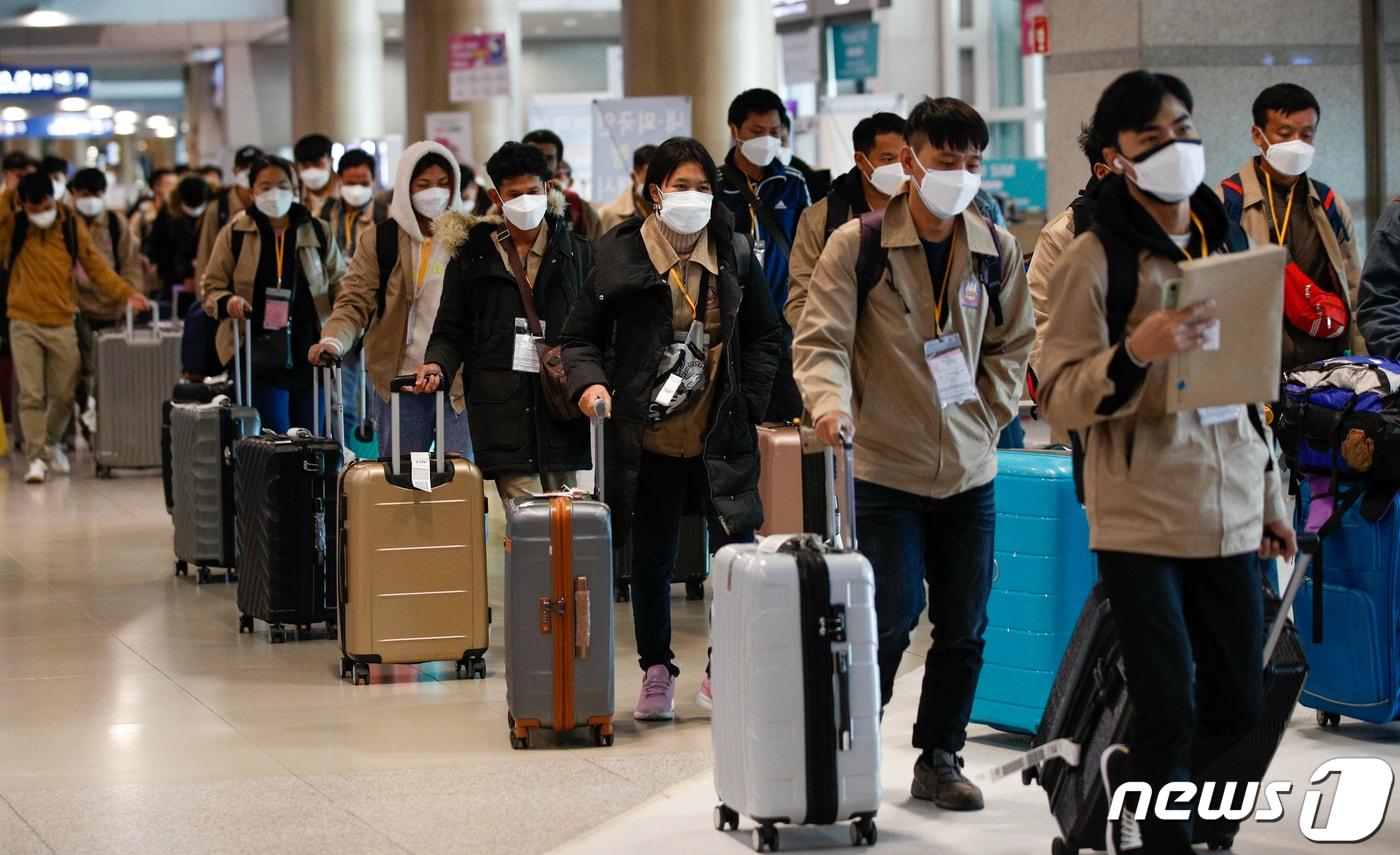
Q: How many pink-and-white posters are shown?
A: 2